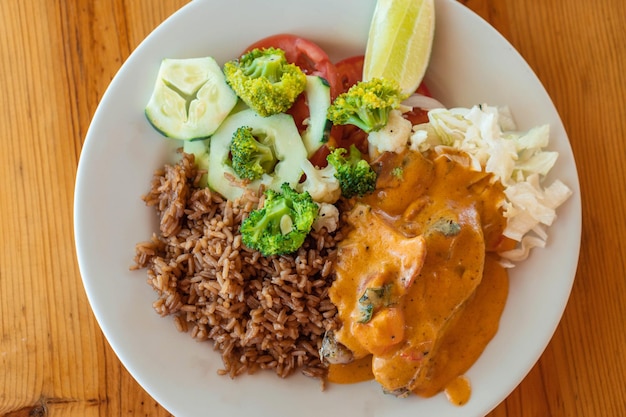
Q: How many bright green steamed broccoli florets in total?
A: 5